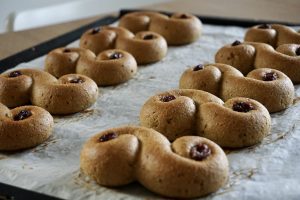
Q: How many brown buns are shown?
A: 10